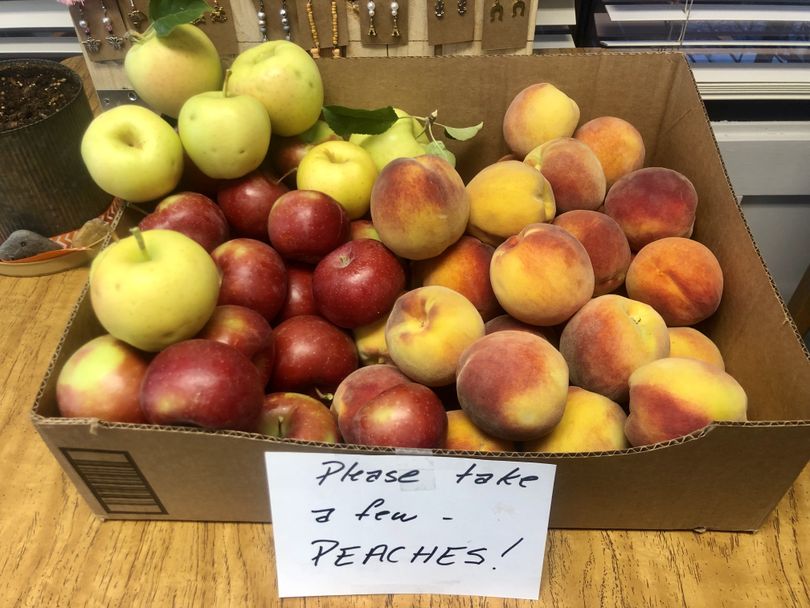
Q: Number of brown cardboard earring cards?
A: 8